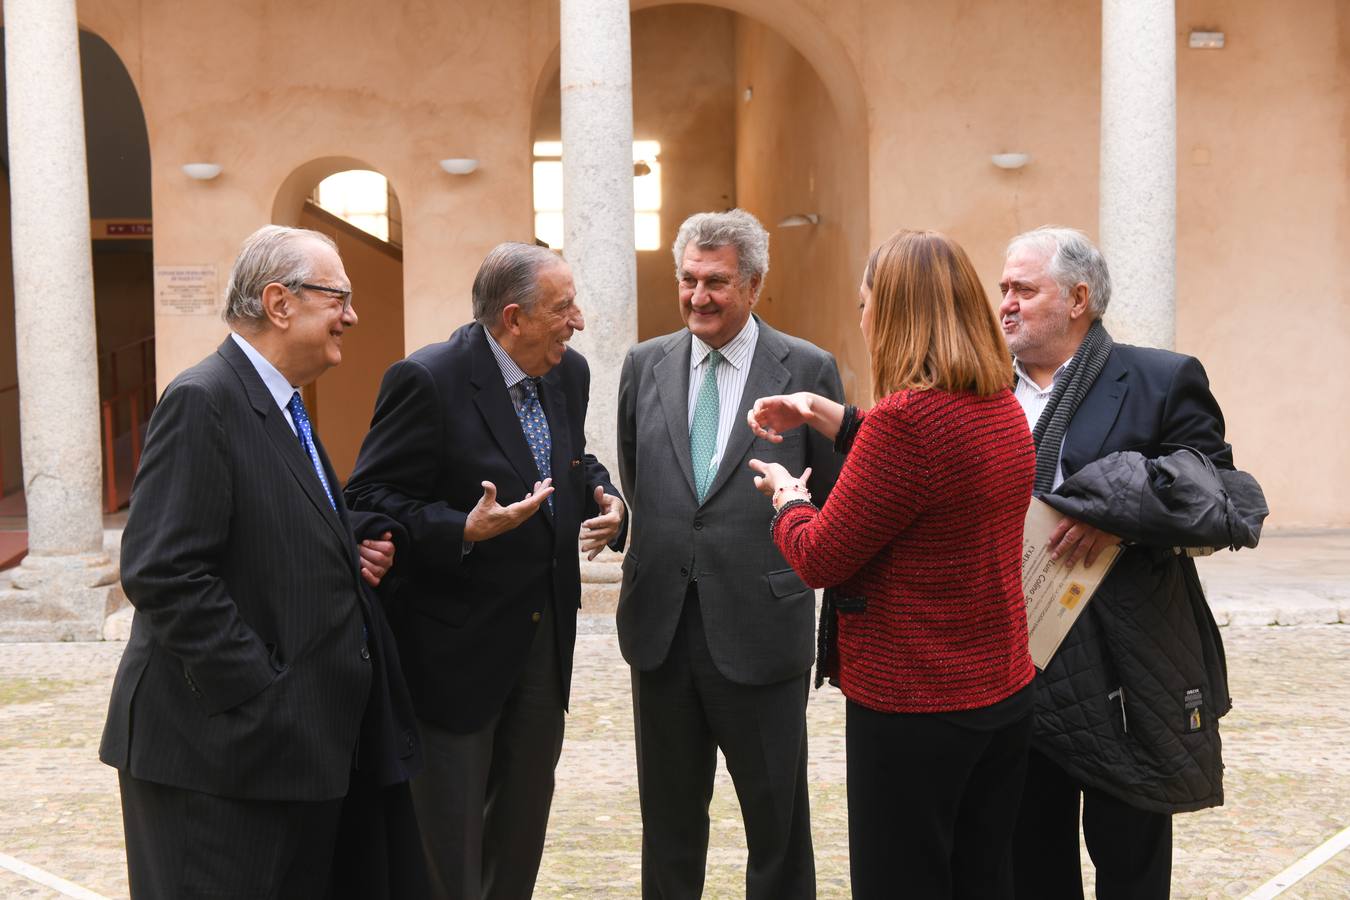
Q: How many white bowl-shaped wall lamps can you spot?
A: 3